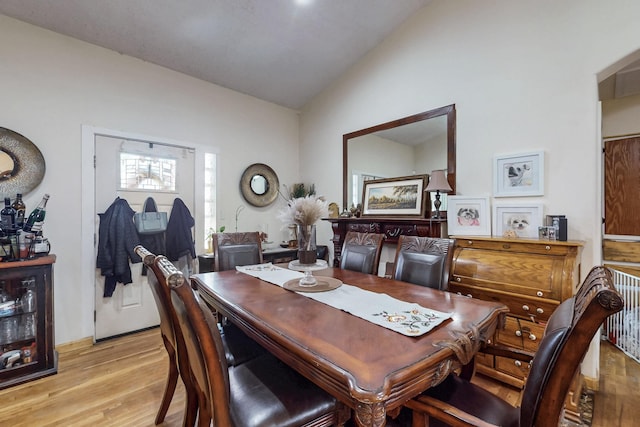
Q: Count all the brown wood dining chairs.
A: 6